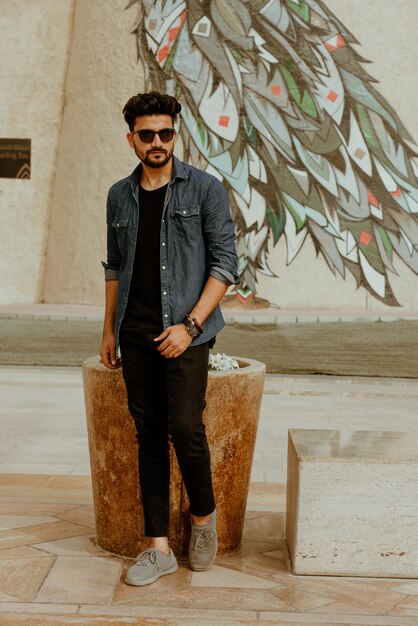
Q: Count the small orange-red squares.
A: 4